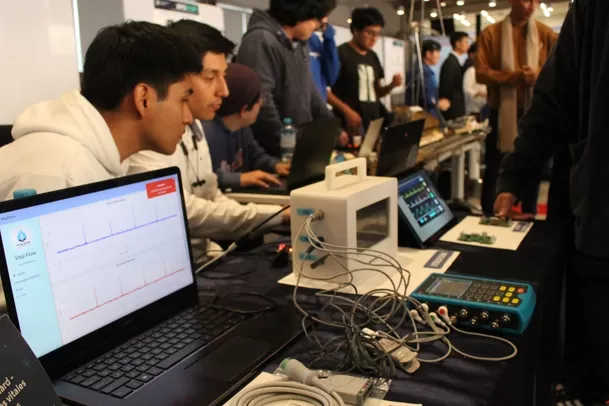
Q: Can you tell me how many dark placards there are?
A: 1